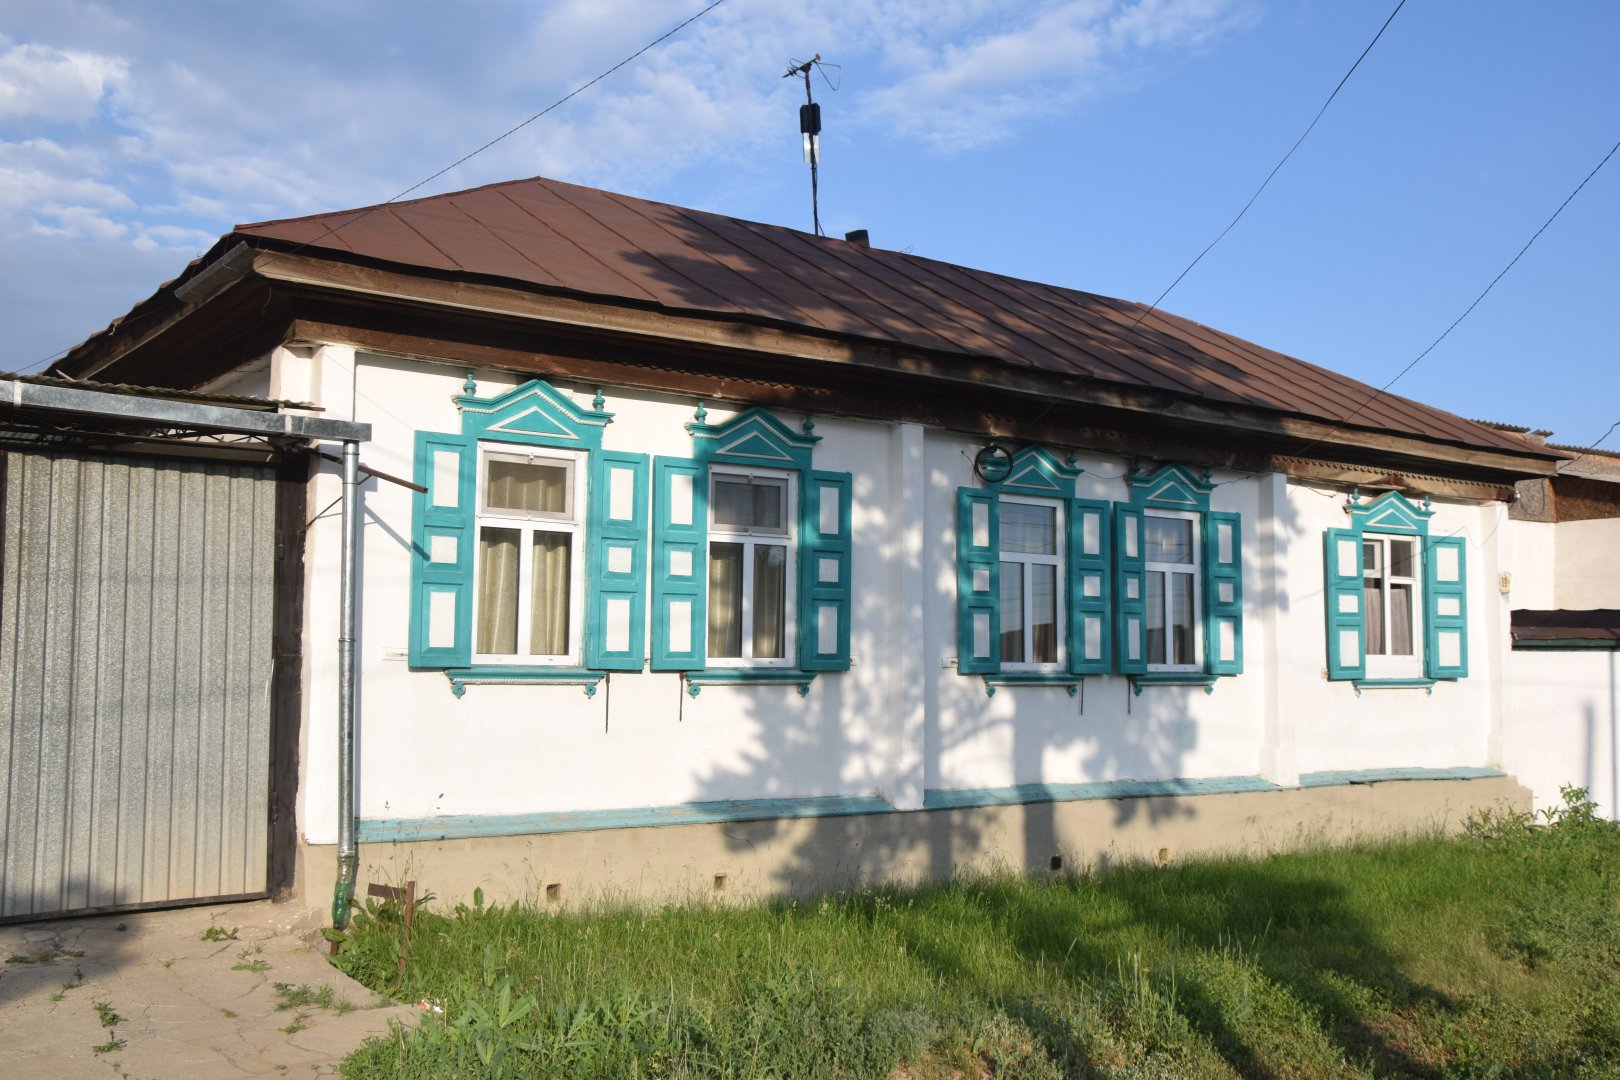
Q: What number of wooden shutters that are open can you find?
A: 10